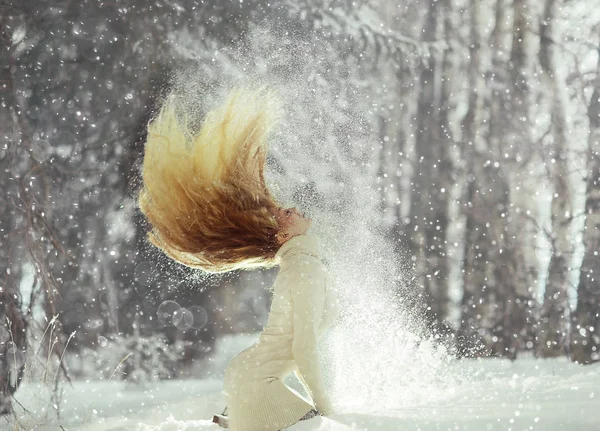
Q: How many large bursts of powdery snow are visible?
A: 1